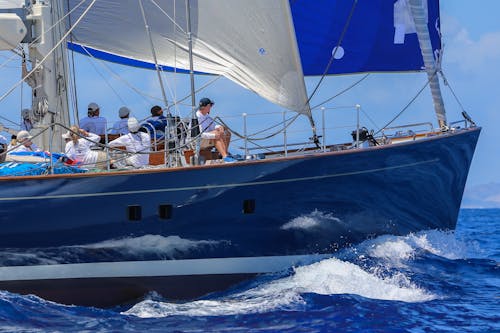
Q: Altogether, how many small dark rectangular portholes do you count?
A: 3